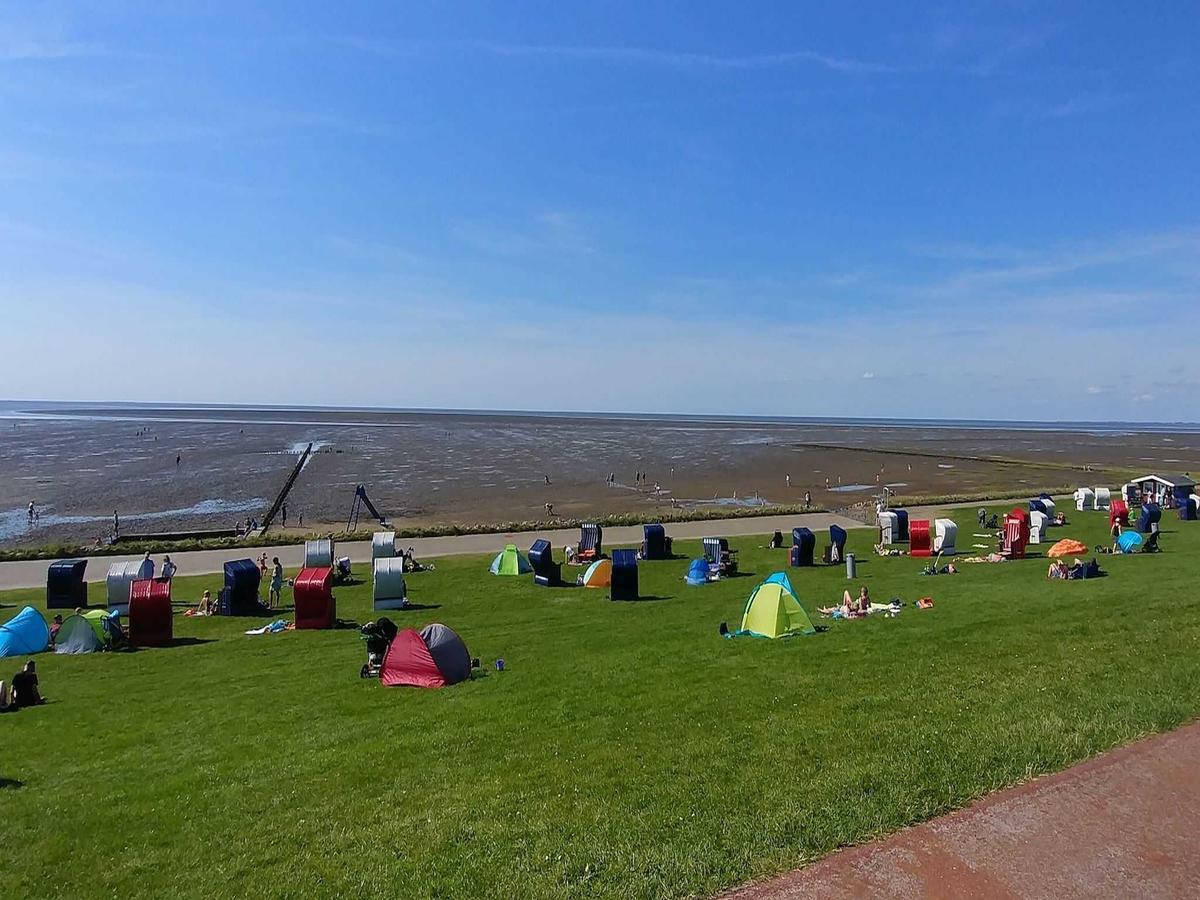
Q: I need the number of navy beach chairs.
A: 14